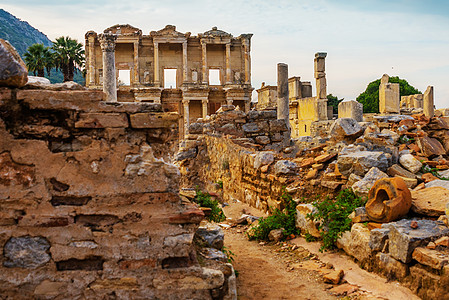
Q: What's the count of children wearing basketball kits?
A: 0